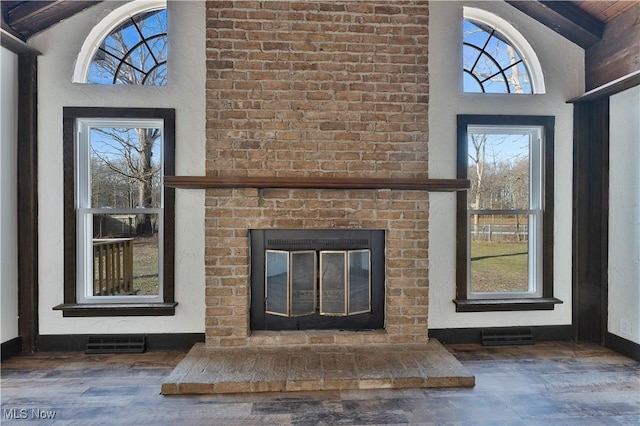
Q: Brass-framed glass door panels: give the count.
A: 4